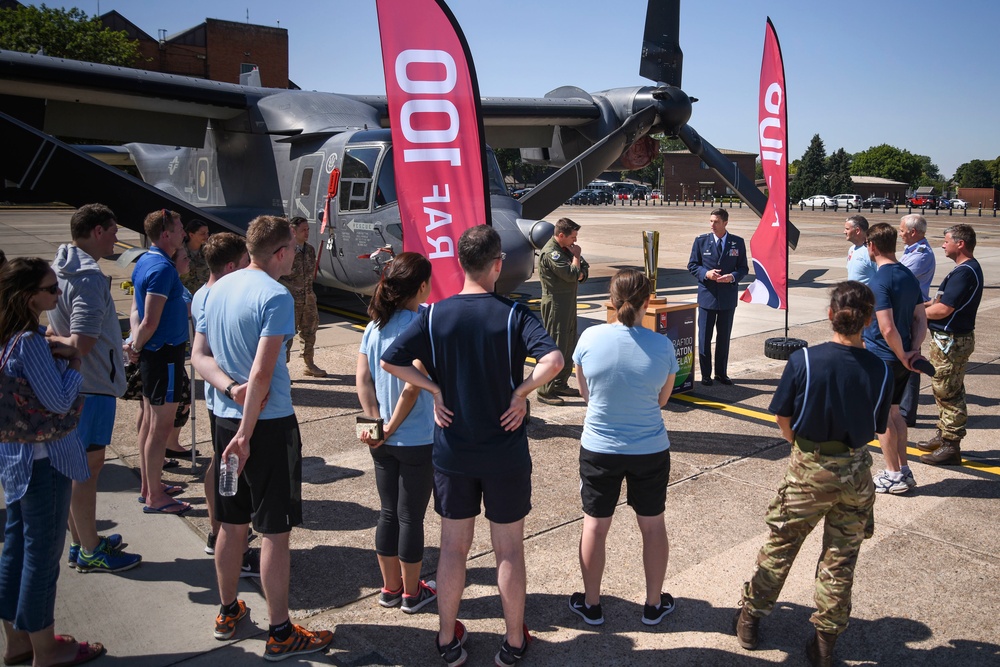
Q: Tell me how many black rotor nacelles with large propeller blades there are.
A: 1